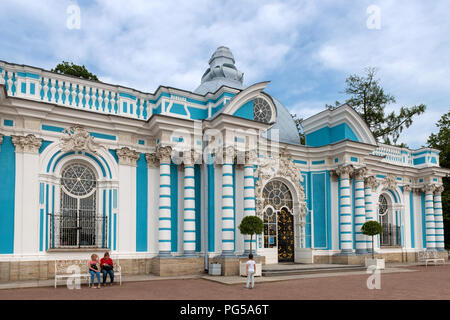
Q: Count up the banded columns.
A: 9